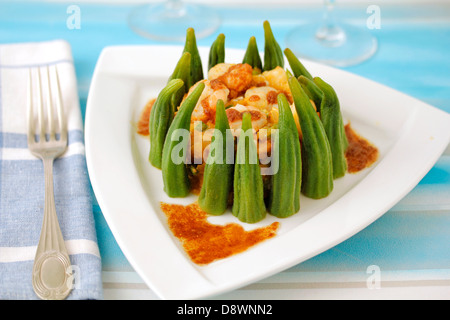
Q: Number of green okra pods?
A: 14